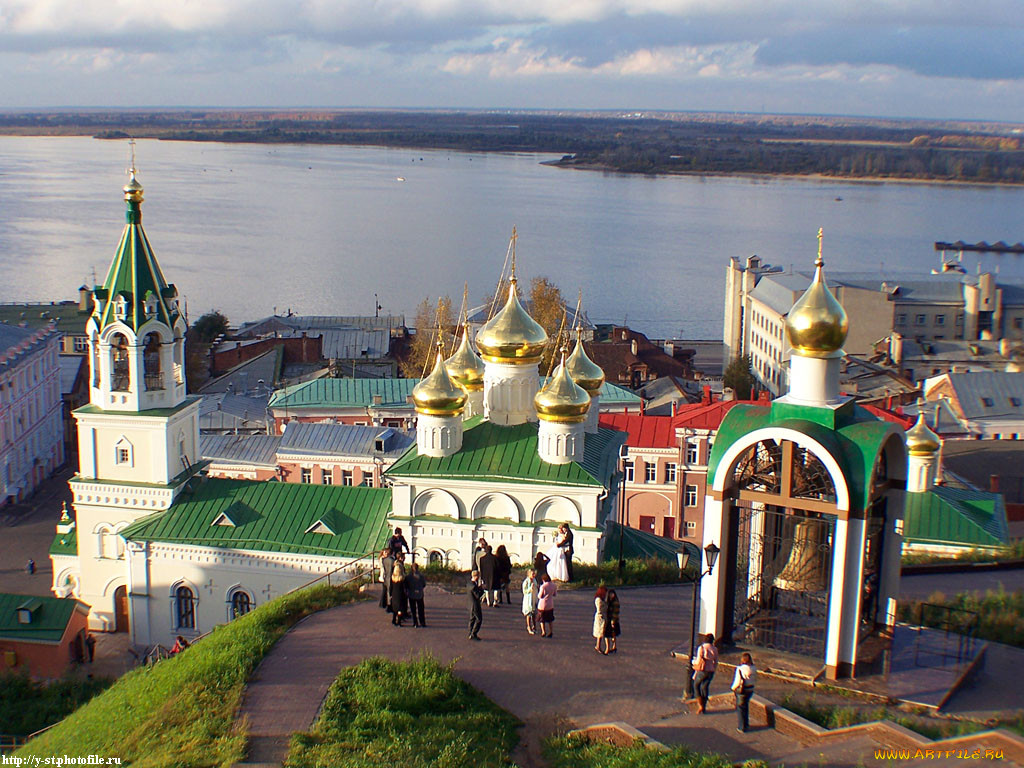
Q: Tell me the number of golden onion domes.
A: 8